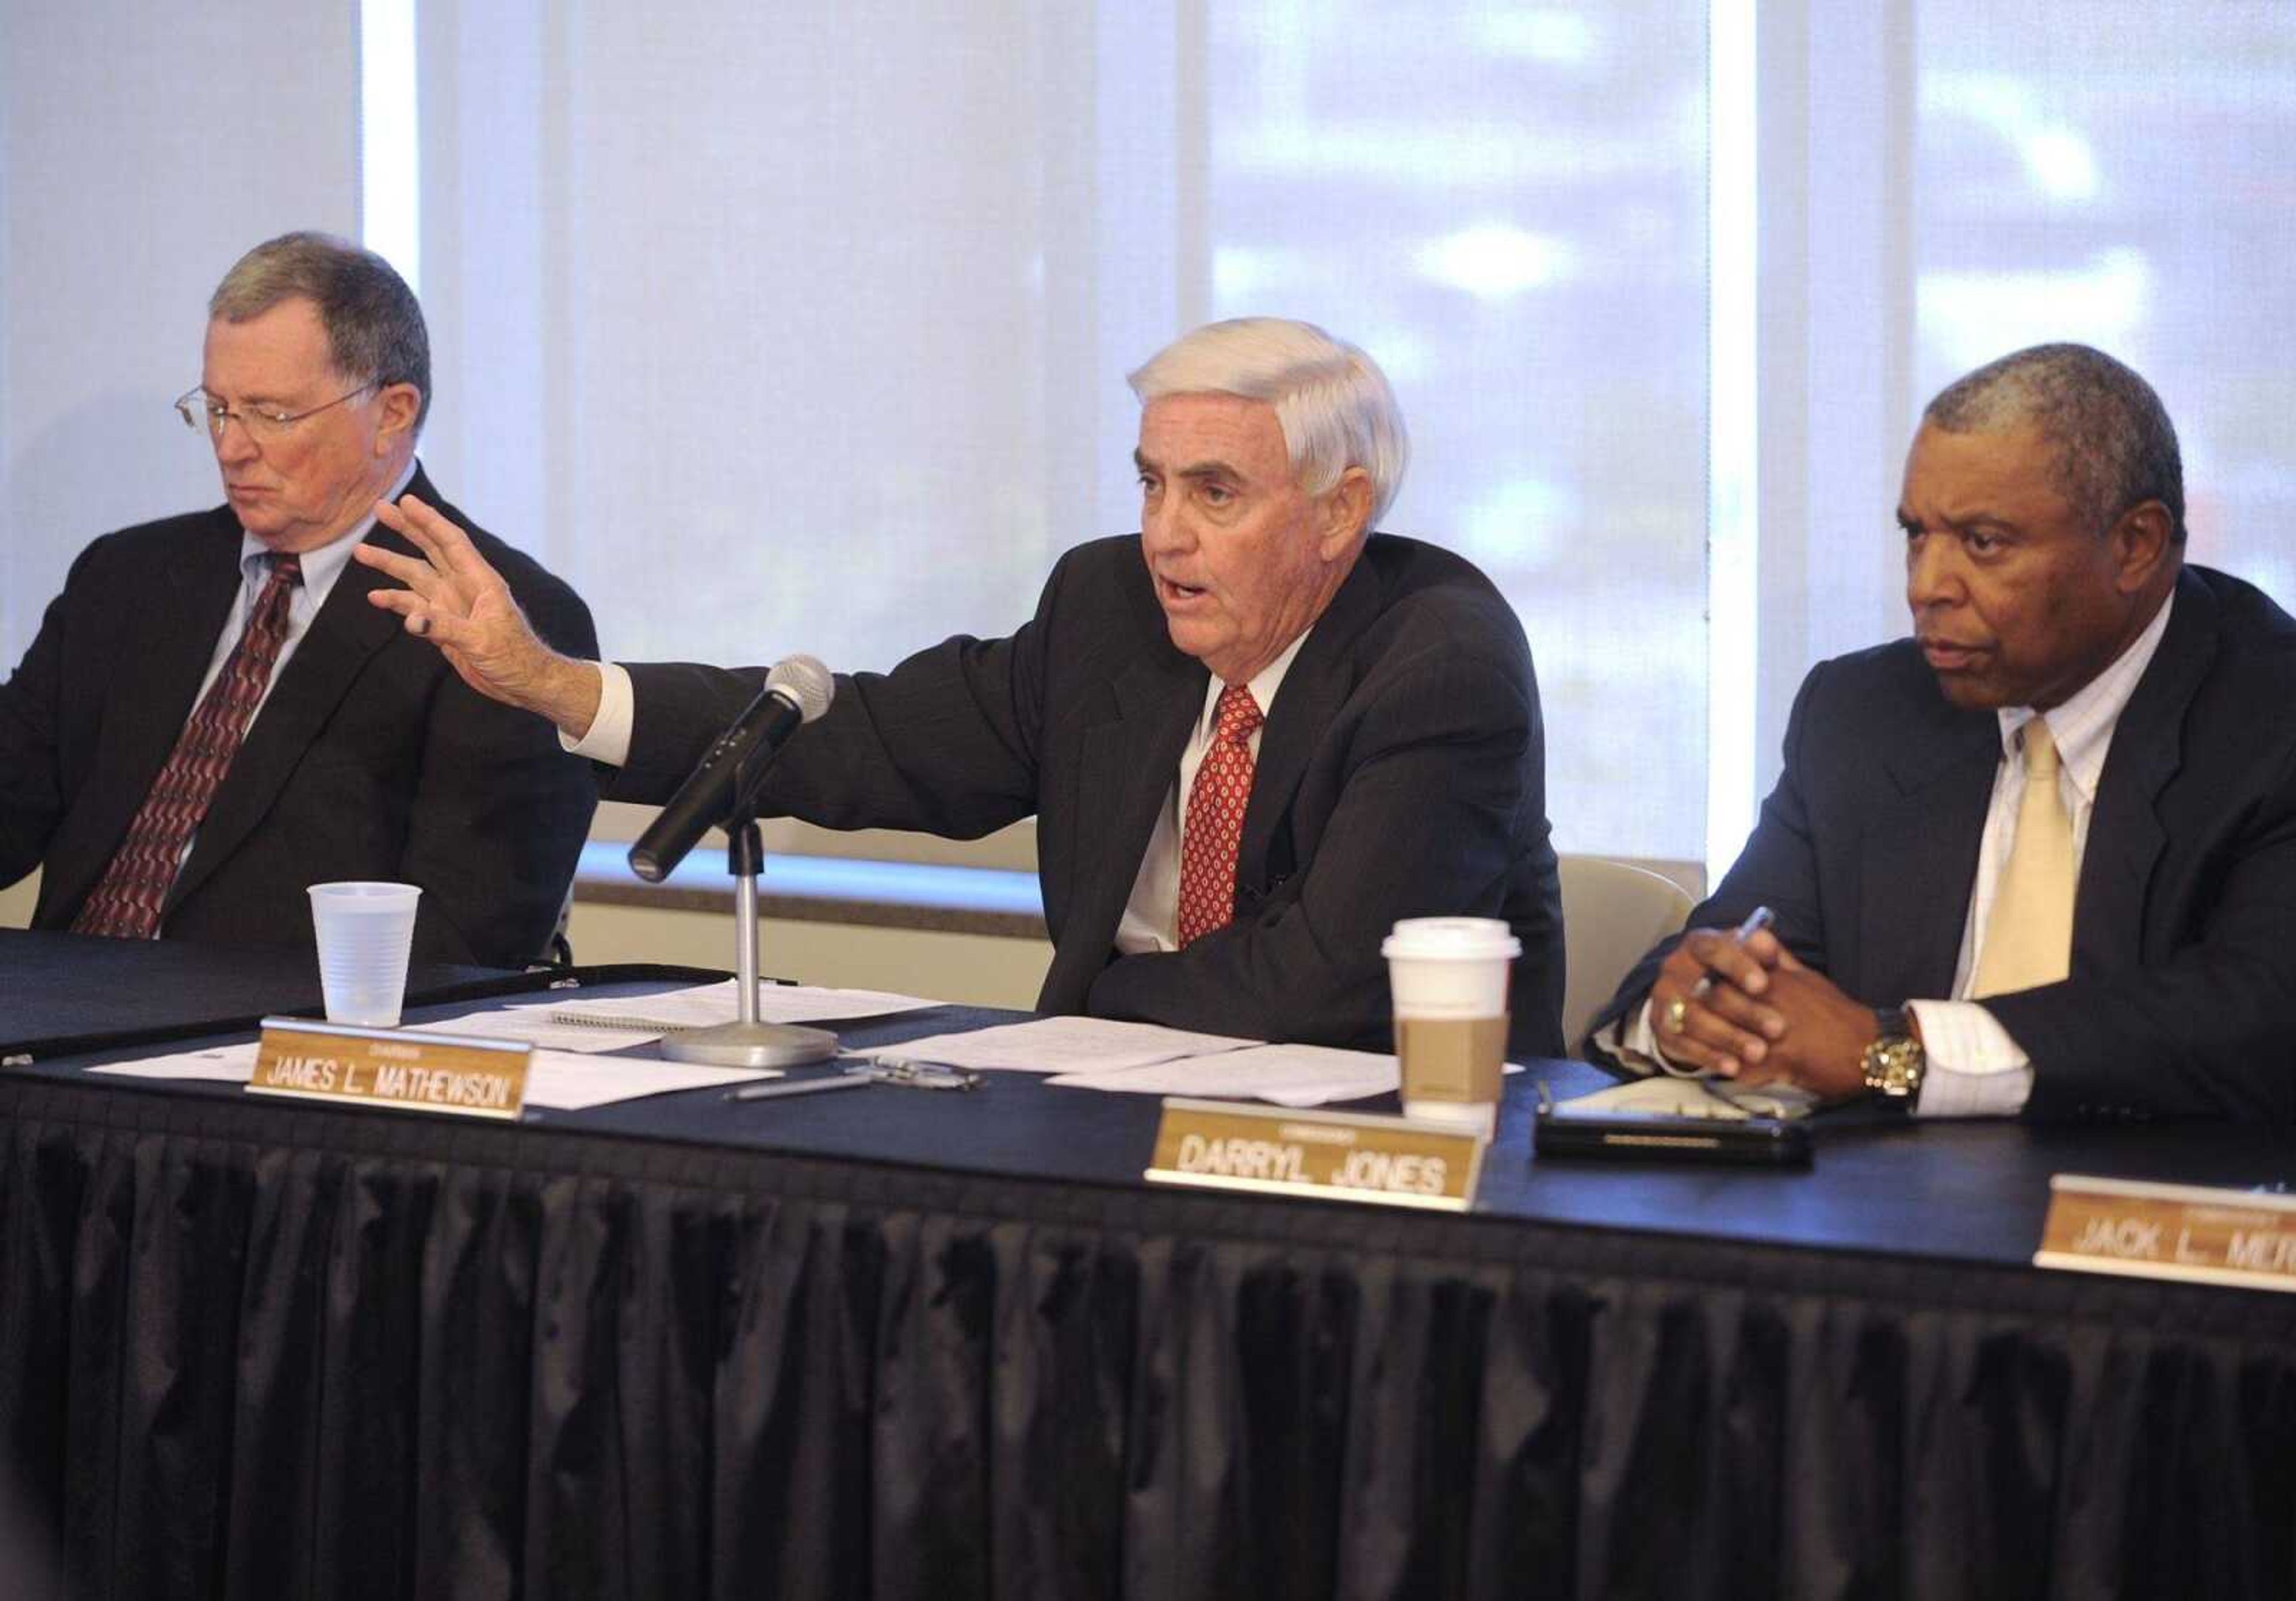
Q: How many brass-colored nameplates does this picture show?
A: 3